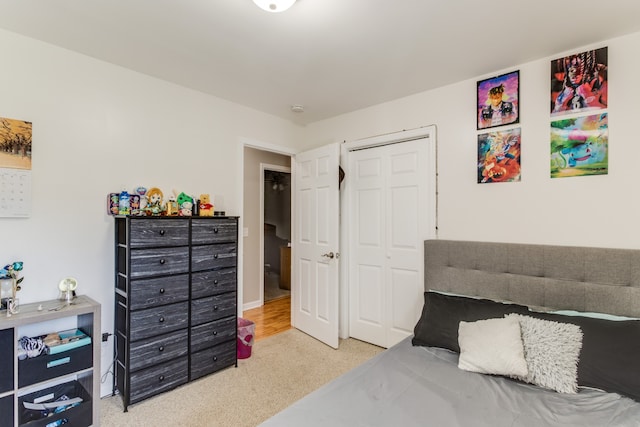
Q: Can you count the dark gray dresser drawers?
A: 12